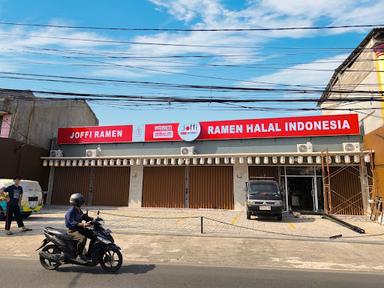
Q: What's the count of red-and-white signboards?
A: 2